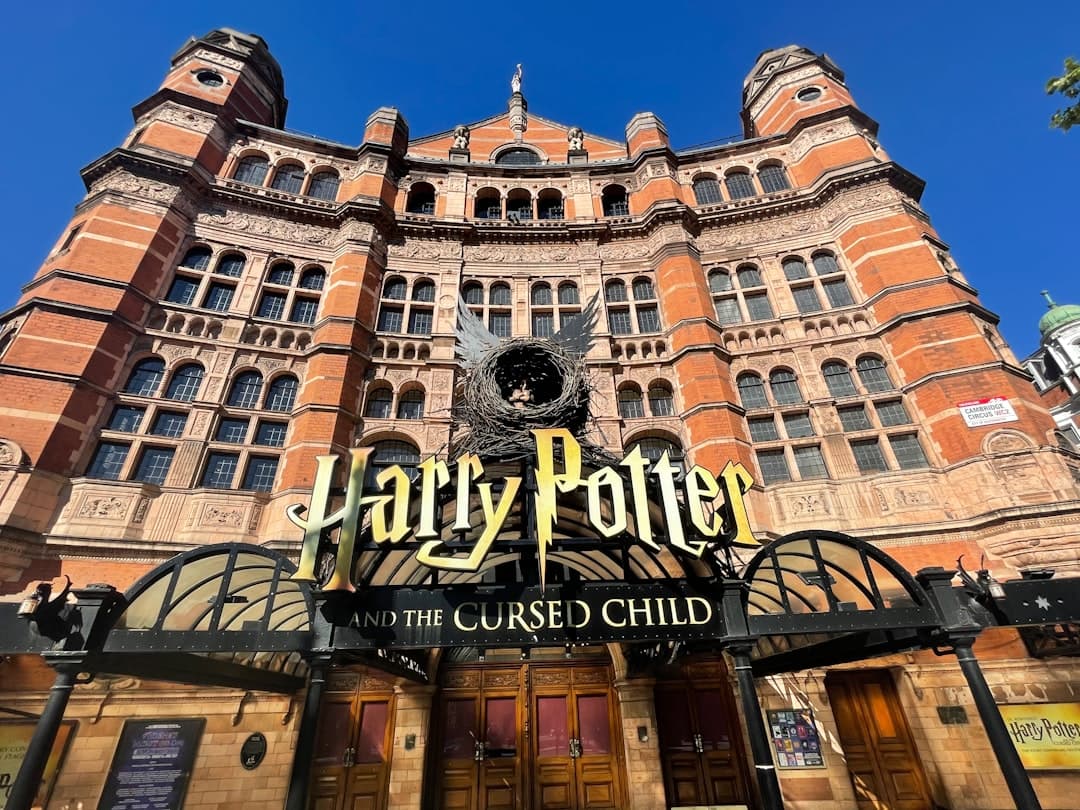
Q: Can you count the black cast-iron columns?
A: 4